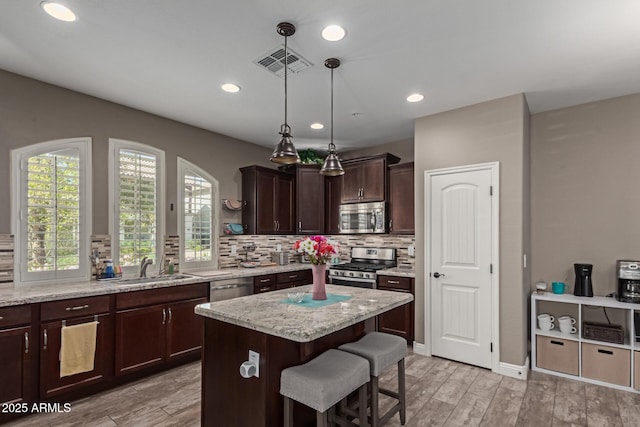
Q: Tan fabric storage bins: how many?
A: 3